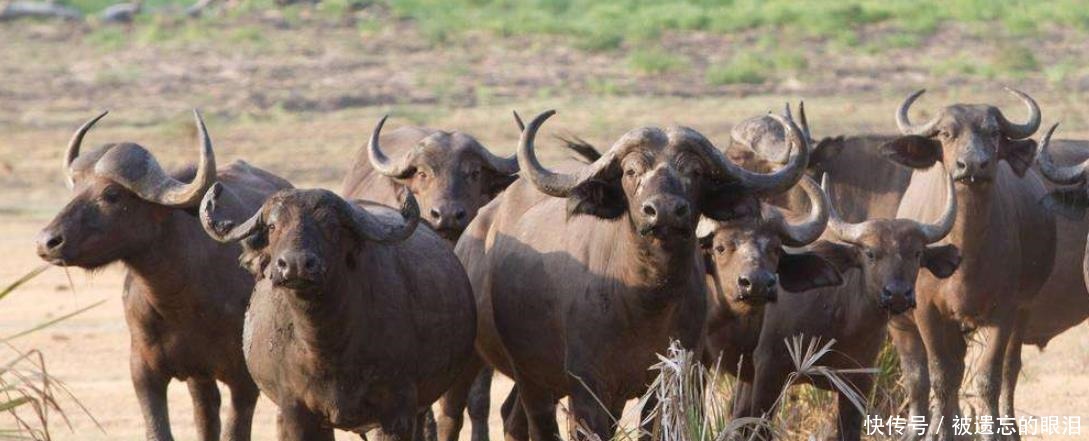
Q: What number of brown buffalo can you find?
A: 9